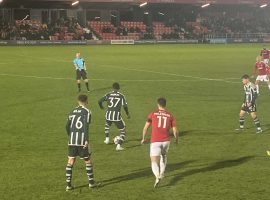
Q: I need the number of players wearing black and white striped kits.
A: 3